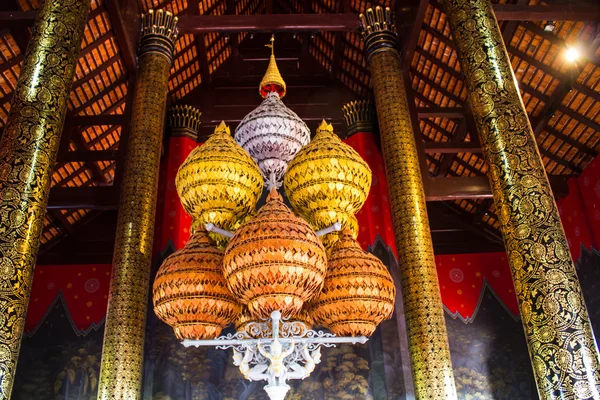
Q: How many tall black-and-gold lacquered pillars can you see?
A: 4